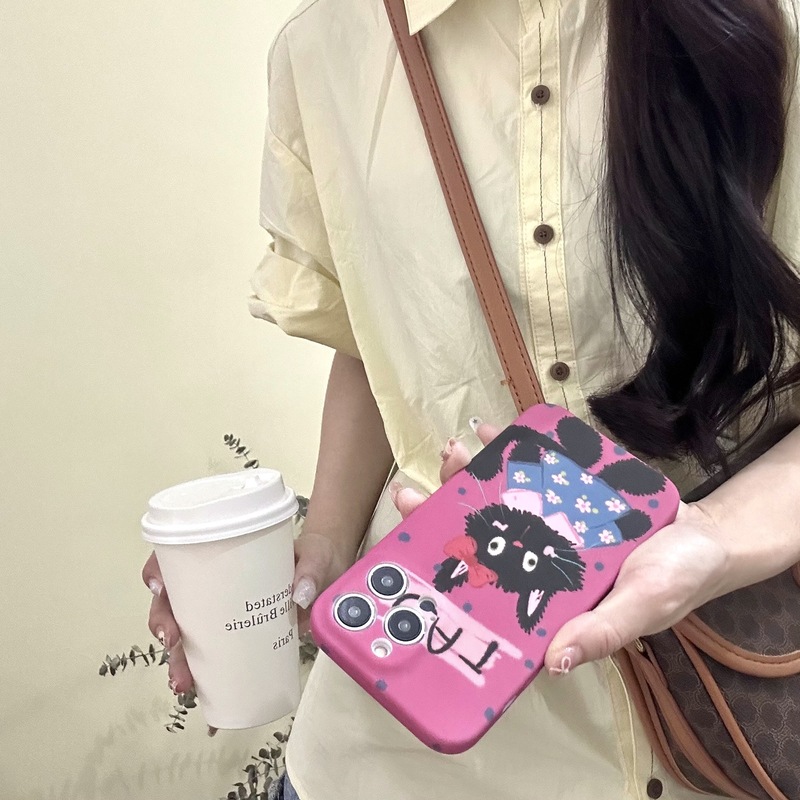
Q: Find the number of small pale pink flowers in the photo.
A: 9